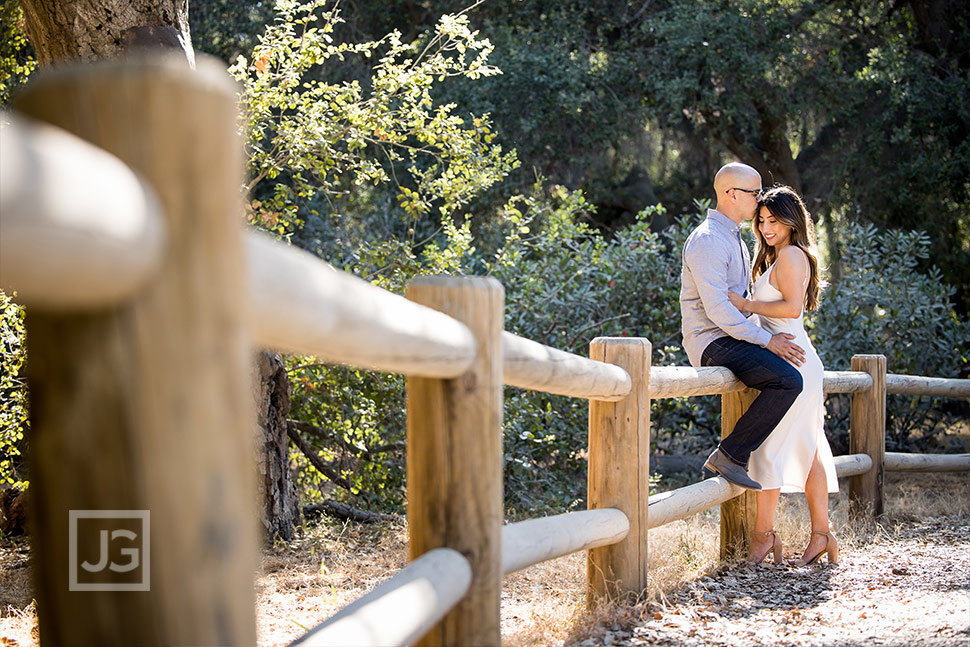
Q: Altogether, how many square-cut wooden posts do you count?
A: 5